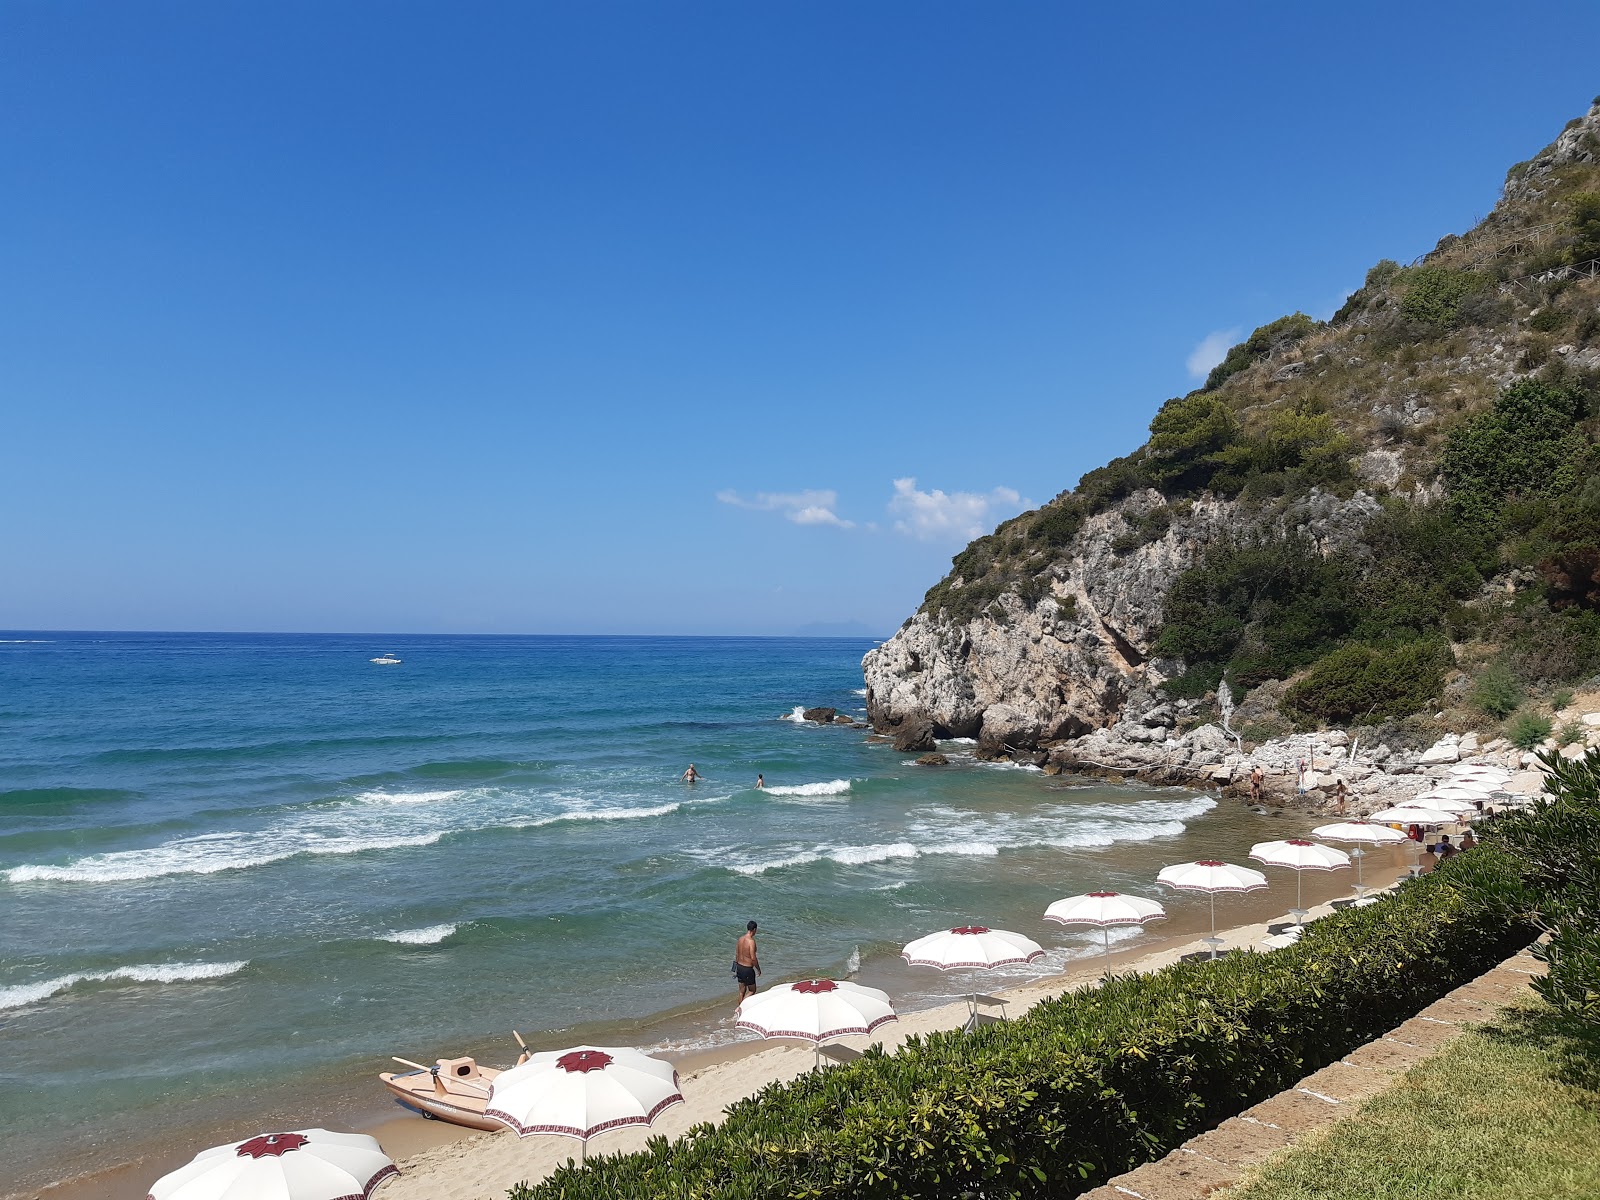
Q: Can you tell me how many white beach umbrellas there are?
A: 14